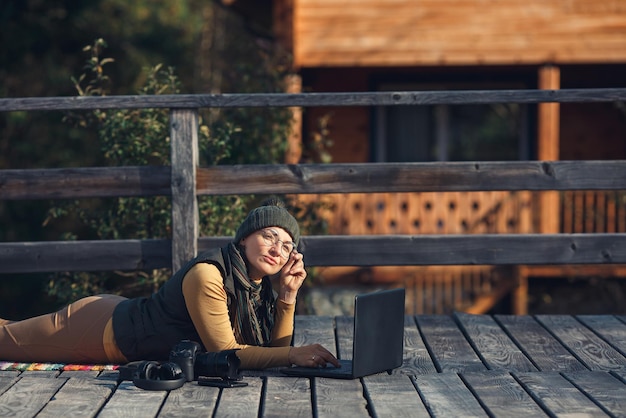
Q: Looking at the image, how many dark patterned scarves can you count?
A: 1